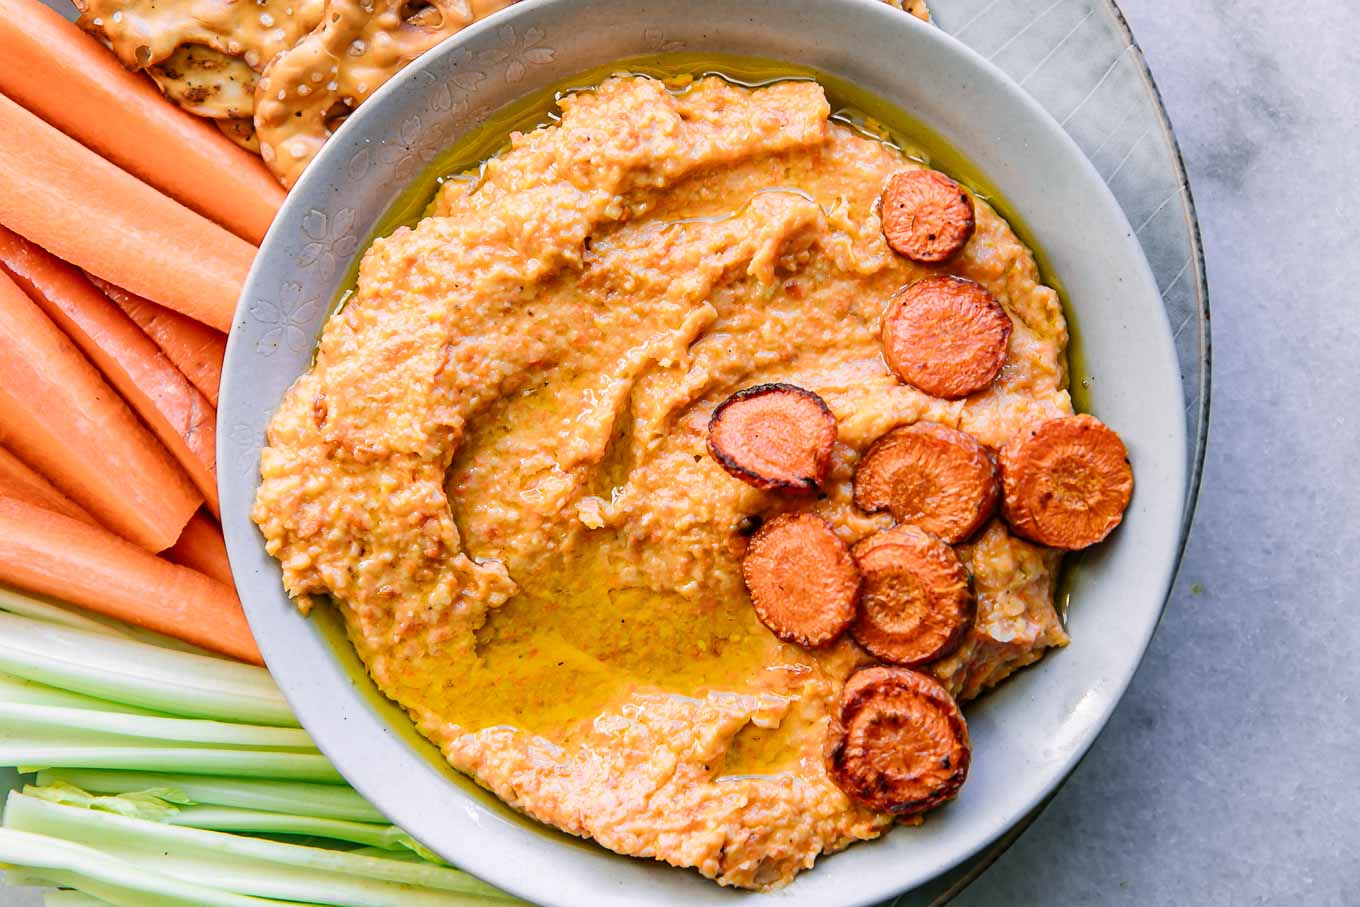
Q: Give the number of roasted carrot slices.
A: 8